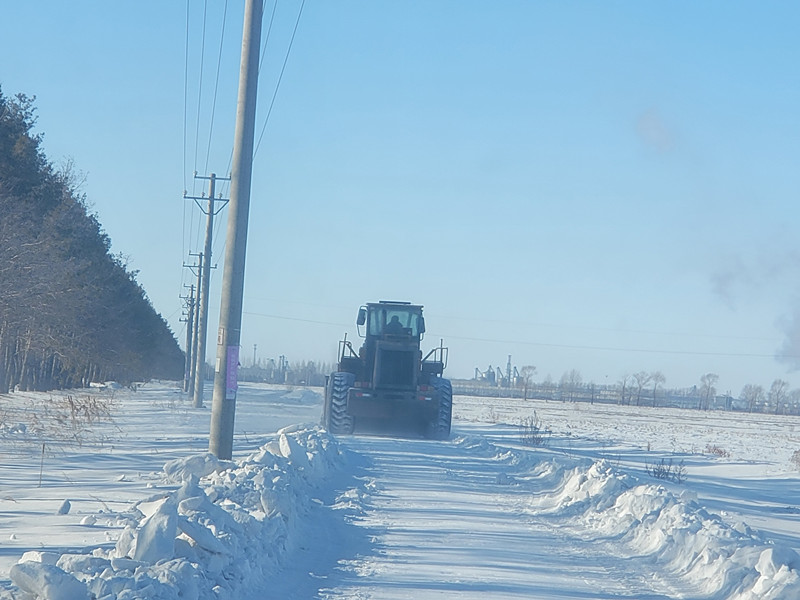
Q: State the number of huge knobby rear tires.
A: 2